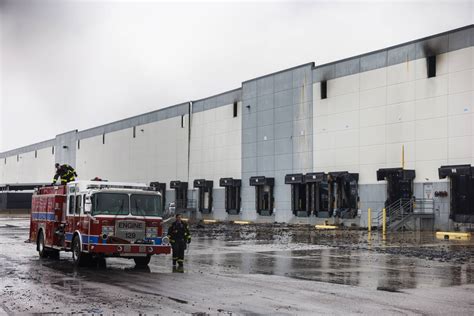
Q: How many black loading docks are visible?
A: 10